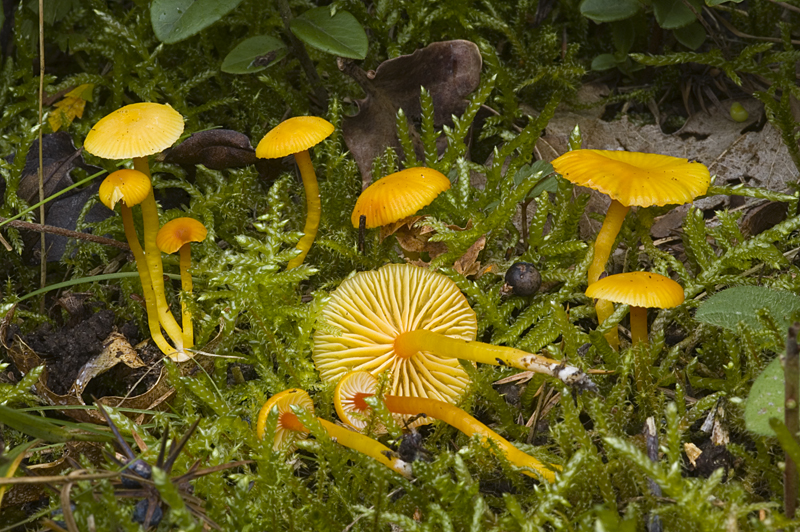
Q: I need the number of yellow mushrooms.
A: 10